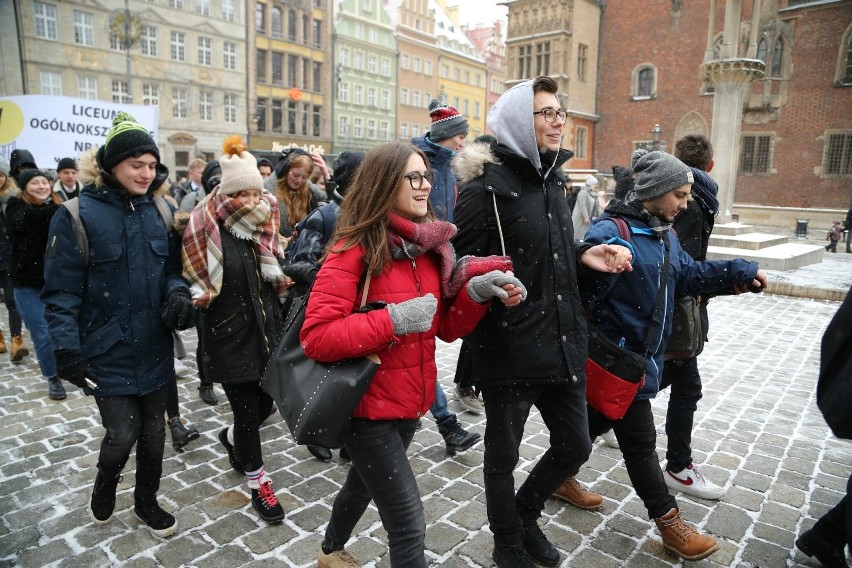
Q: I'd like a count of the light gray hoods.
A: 1